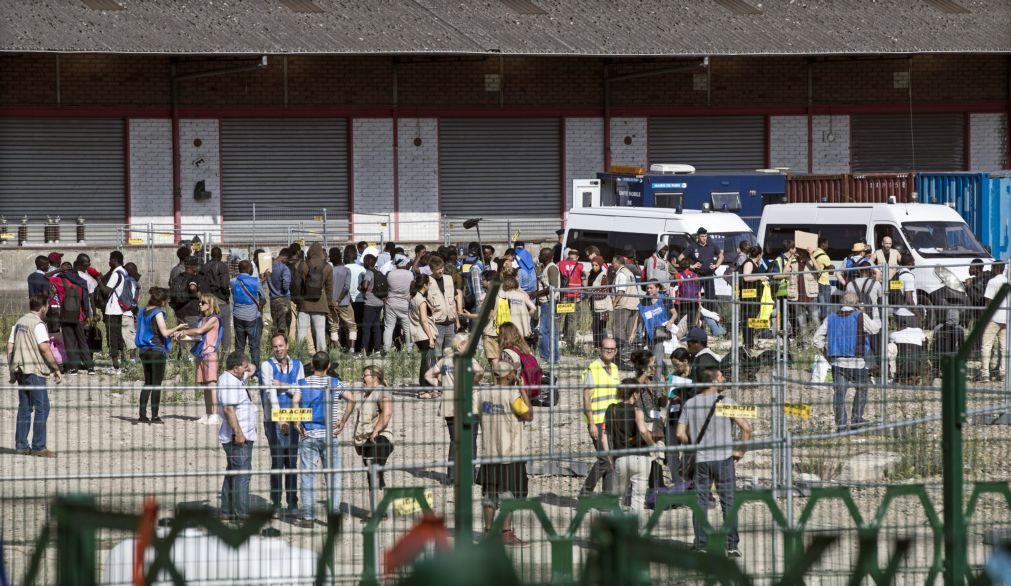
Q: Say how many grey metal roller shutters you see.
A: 5